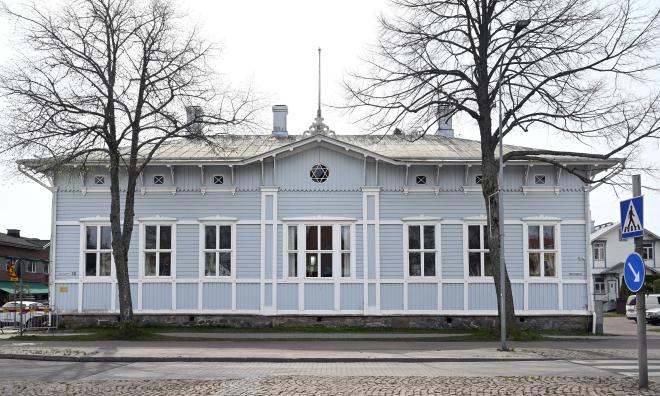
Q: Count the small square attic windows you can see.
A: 6